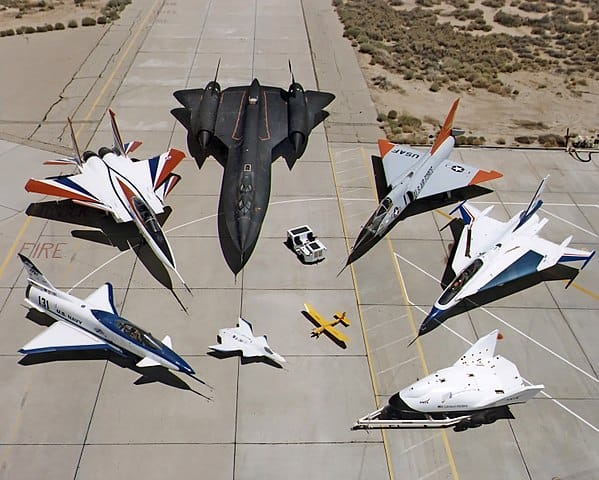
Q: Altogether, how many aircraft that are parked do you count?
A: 8